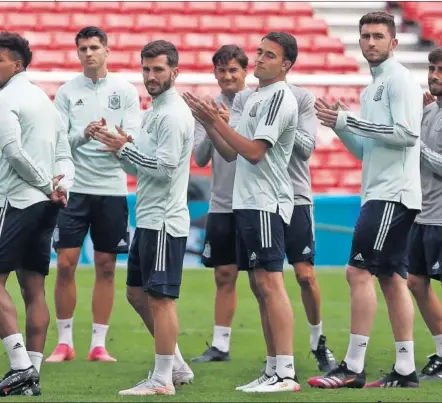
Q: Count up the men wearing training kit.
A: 8